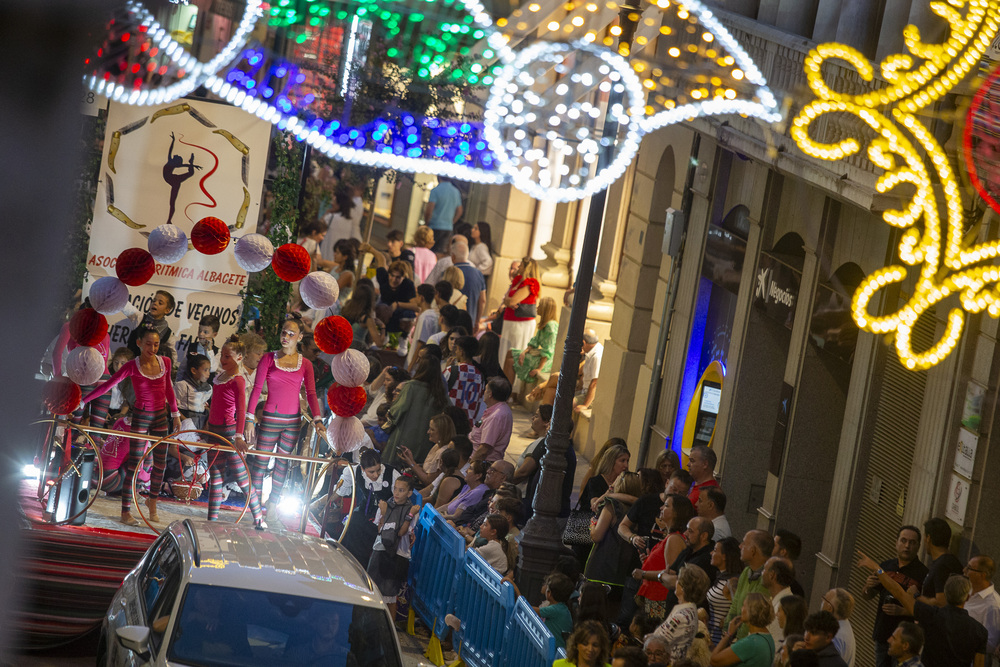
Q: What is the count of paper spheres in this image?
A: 14